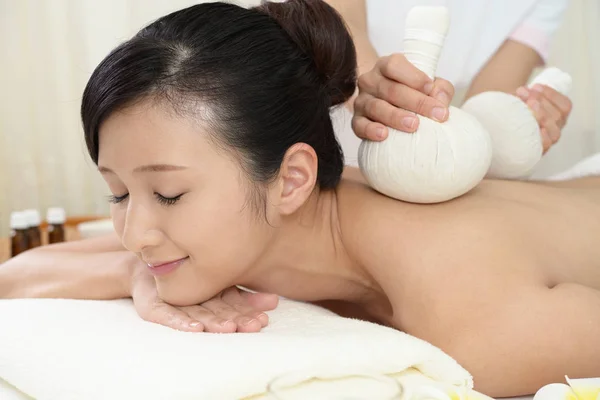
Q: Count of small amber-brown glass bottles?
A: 3